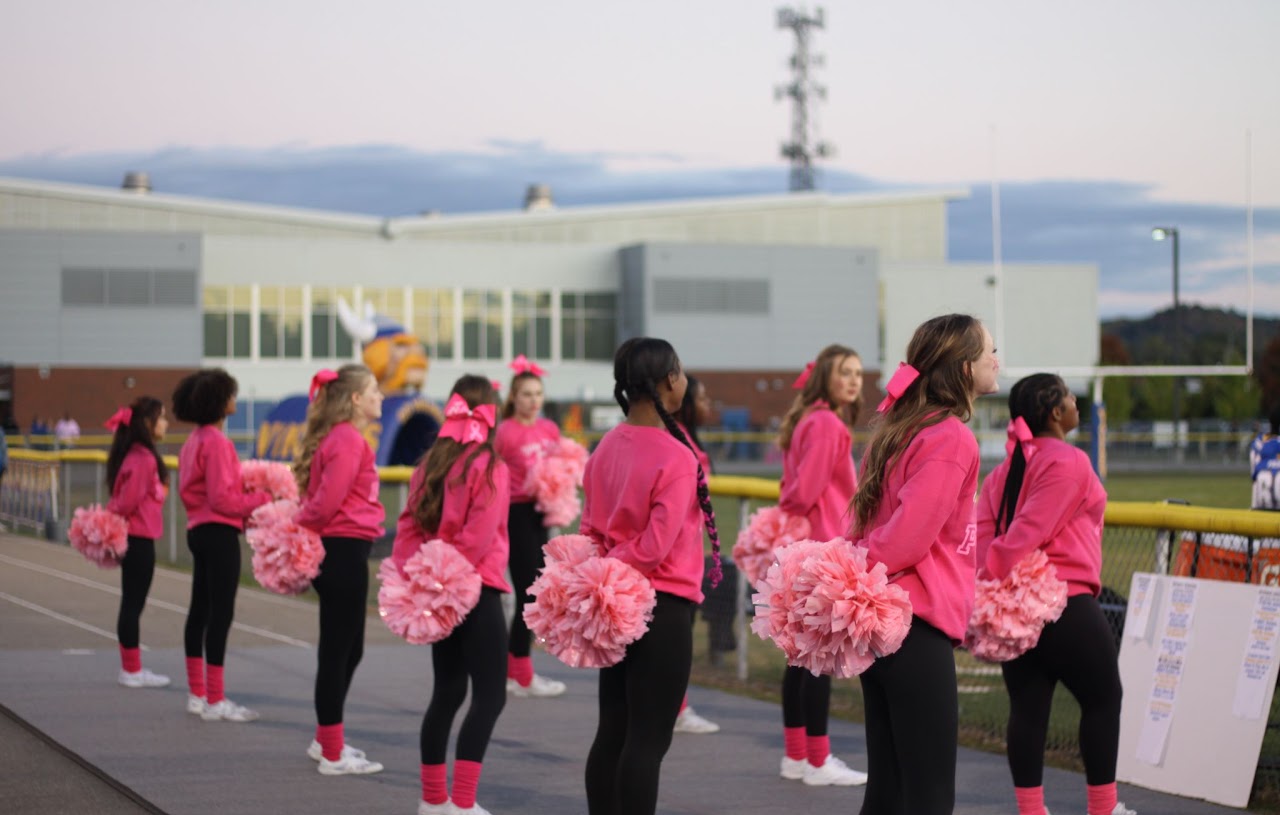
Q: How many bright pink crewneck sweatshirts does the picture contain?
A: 10